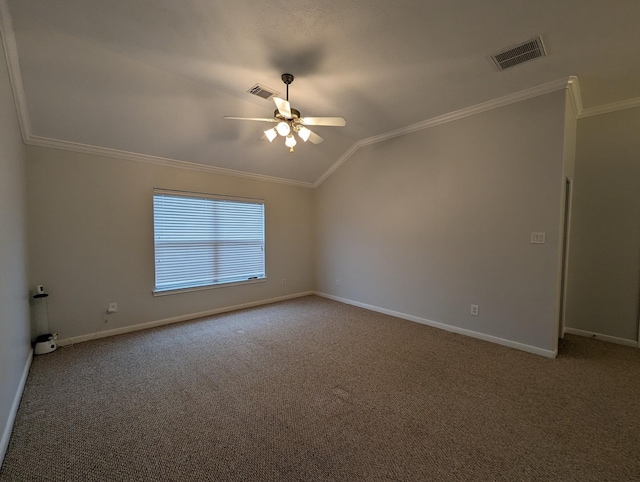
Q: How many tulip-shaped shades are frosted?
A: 4